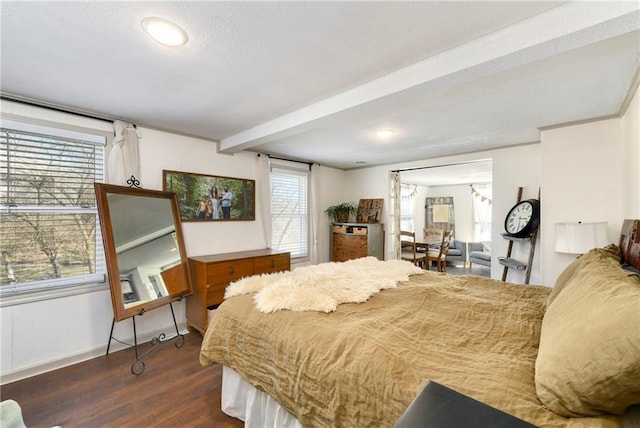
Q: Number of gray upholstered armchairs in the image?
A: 2